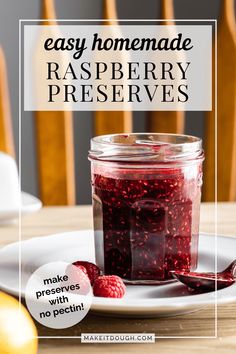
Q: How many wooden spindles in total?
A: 5